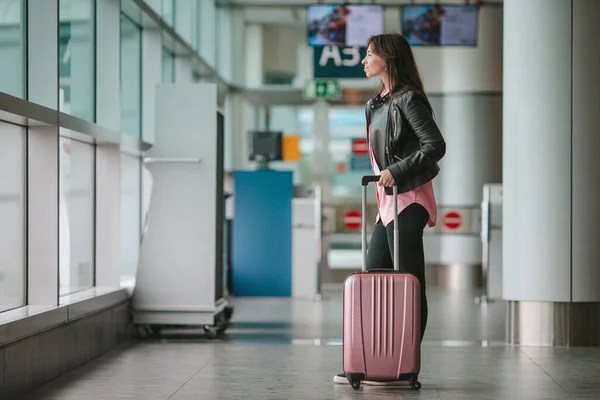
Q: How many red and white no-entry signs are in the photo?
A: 3